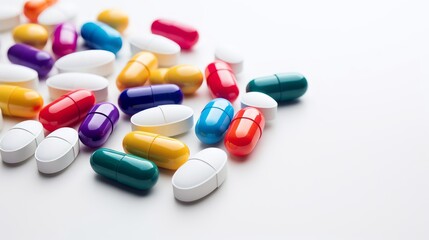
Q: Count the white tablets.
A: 12